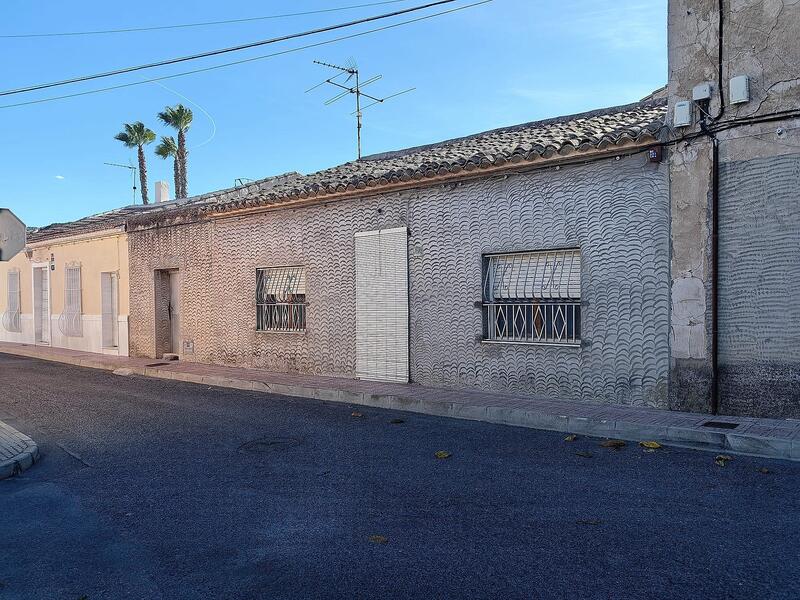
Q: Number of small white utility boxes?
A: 3